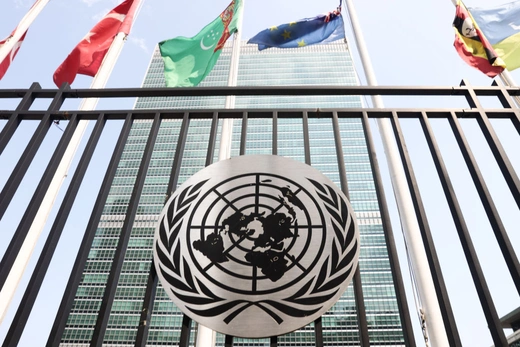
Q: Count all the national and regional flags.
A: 6